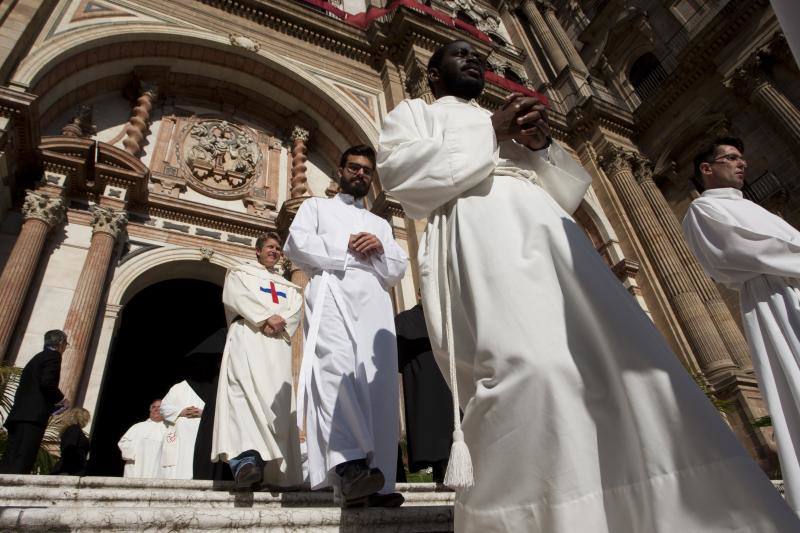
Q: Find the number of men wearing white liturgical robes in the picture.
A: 6